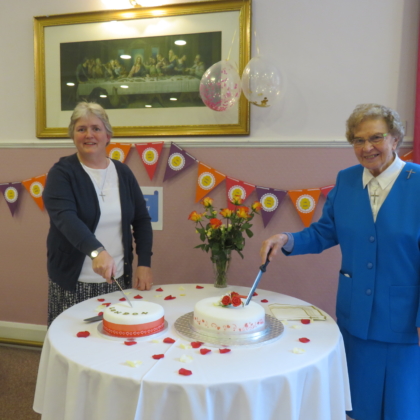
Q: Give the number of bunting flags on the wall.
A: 11